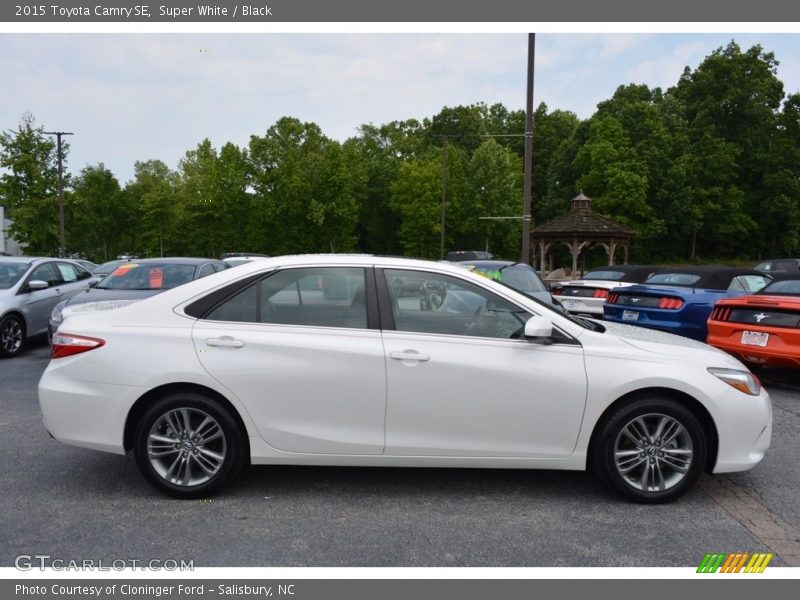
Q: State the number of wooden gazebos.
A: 1